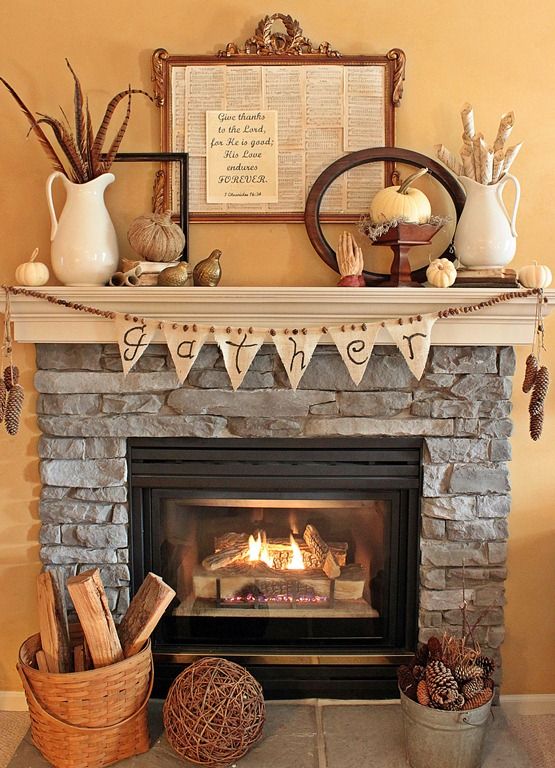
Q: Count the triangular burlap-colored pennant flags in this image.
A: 6